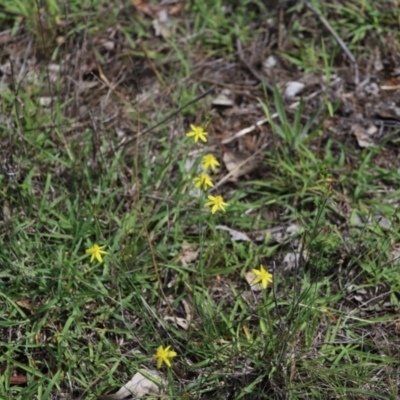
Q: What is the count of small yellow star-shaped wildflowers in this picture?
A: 7